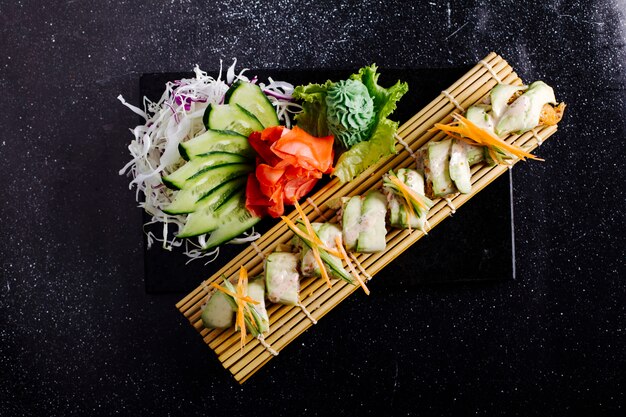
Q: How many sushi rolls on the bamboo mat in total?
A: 8